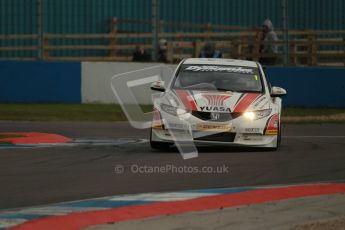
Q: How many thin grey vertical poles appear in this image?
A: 3